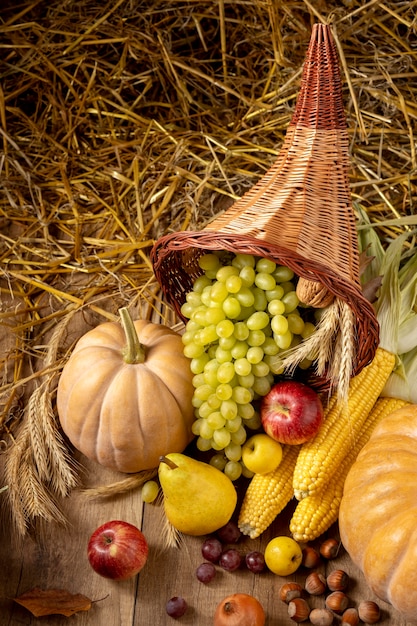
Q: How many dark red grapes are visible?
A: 6